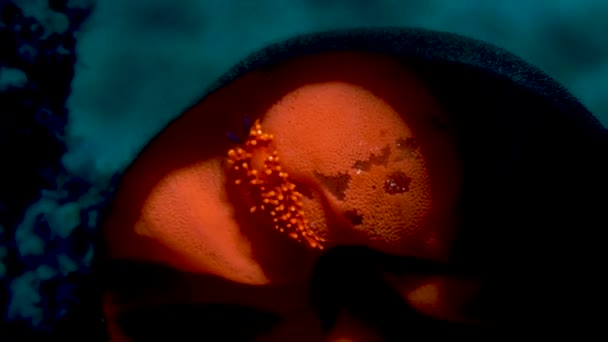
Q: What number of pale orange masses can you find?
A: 2